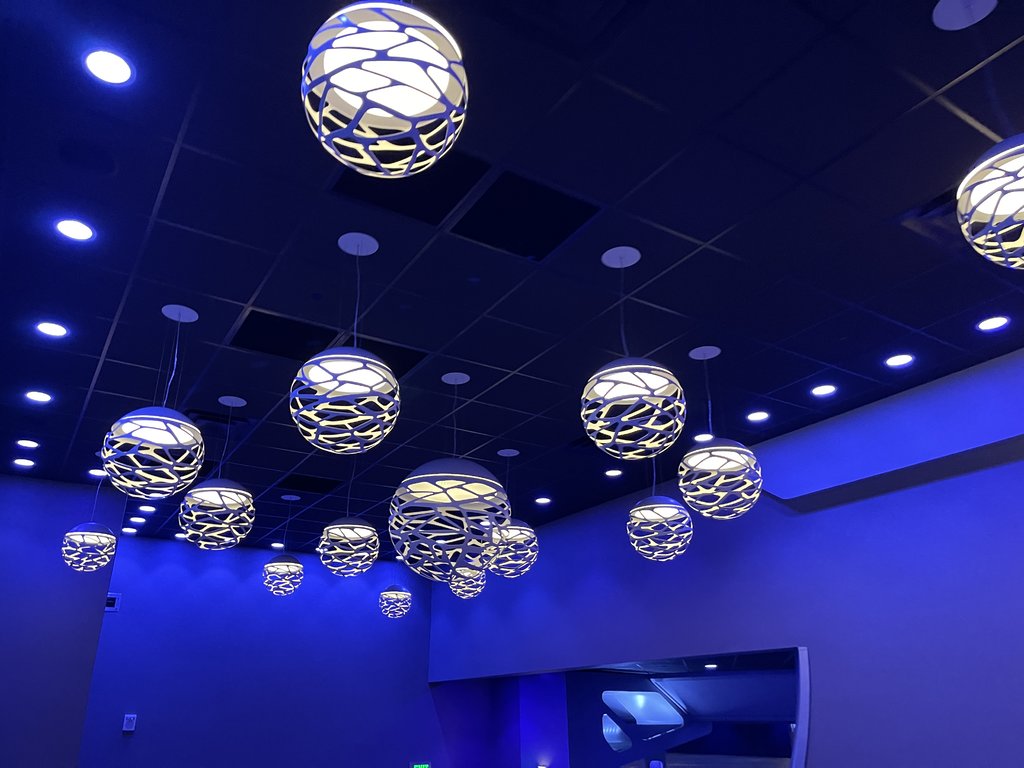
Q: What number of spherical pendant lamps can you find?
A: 15